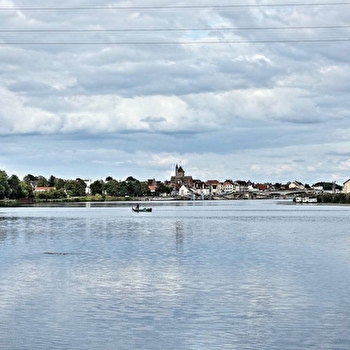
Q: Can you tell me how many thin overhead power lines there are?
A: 3